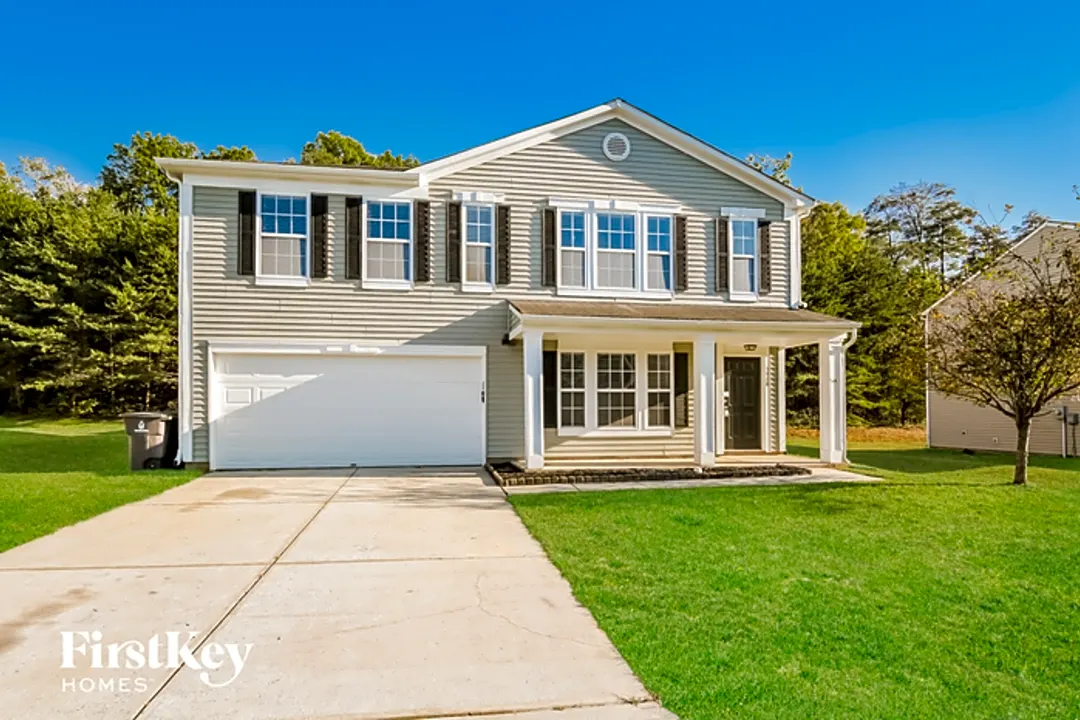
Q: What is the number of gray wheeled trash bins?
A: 1